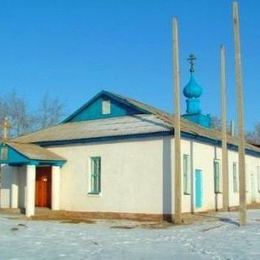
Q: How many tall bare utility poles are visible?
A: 3